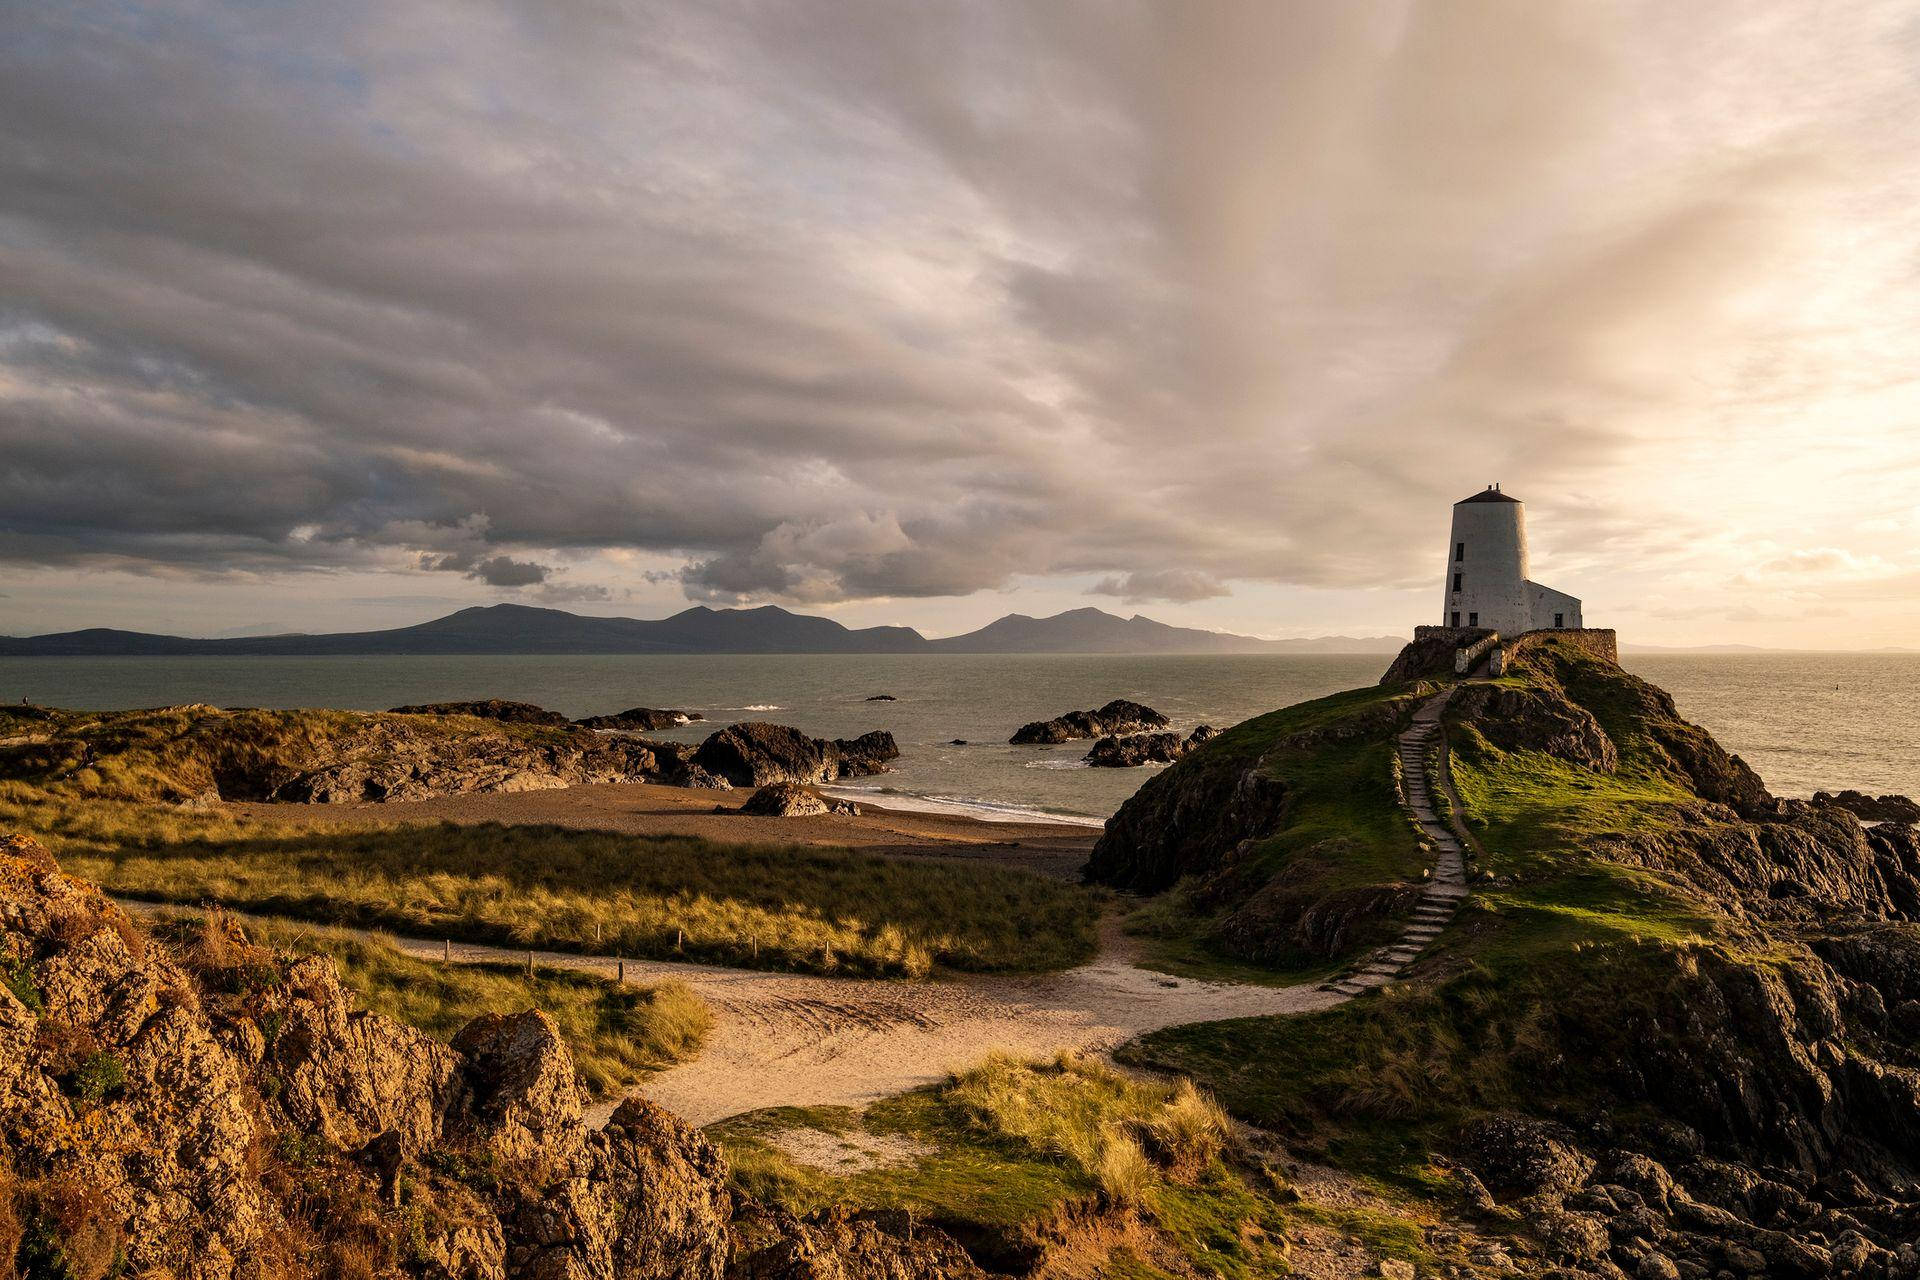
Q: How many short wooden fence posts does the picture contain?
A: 7